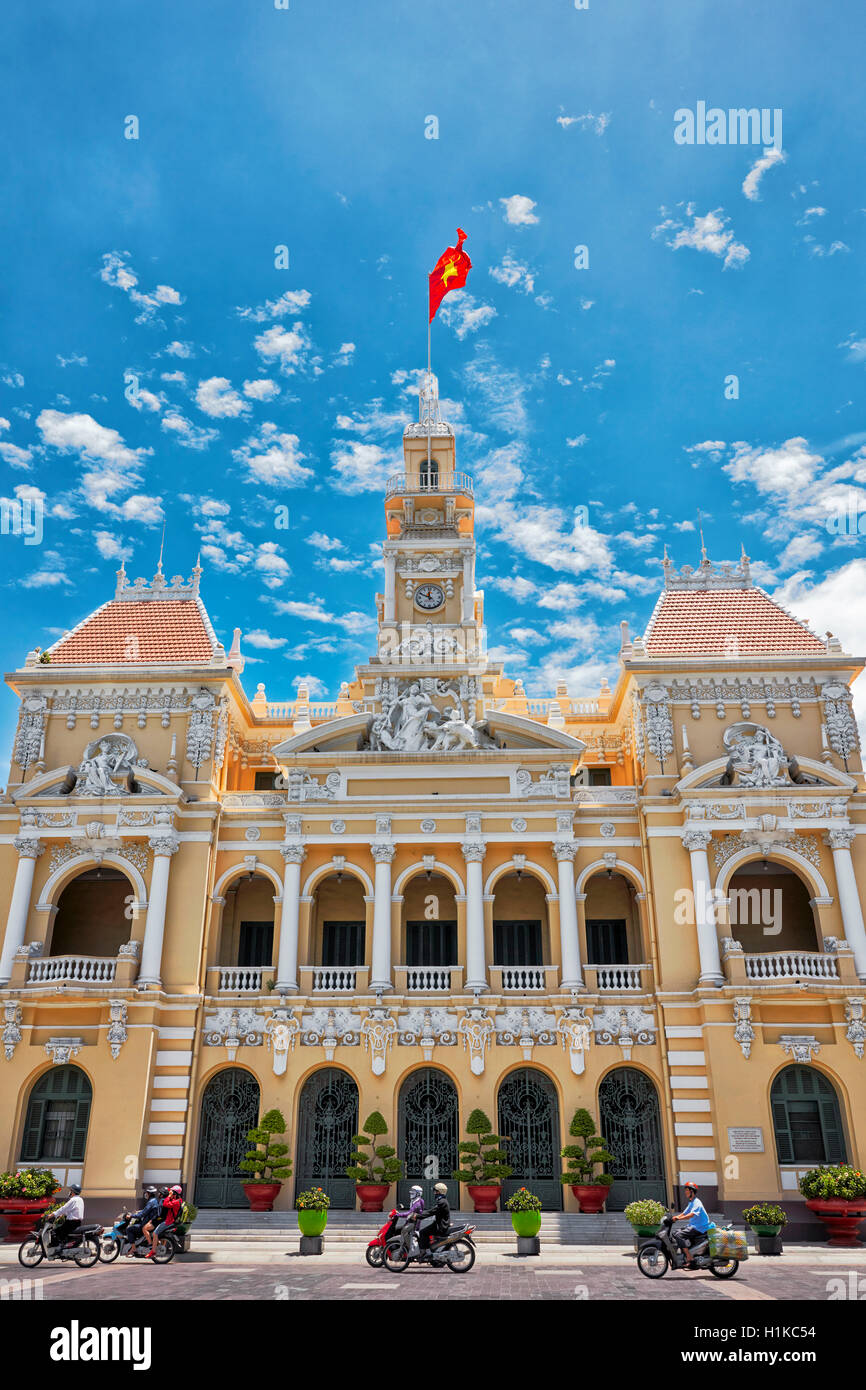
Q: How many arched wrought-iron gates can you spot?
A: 5